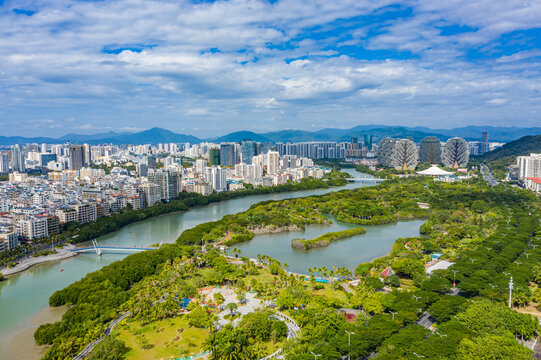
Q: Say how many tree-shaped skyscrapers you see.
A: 4